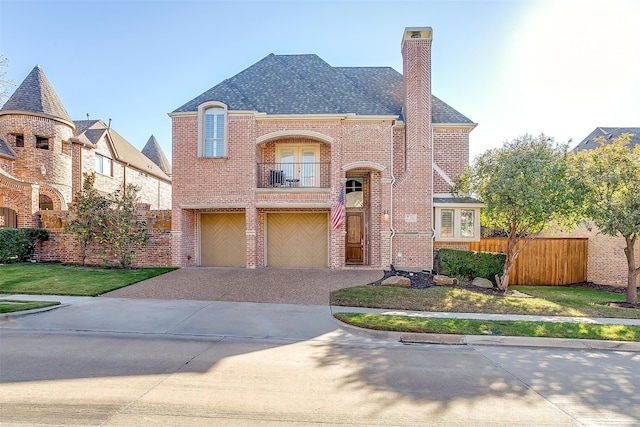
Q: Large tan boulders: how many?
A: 3